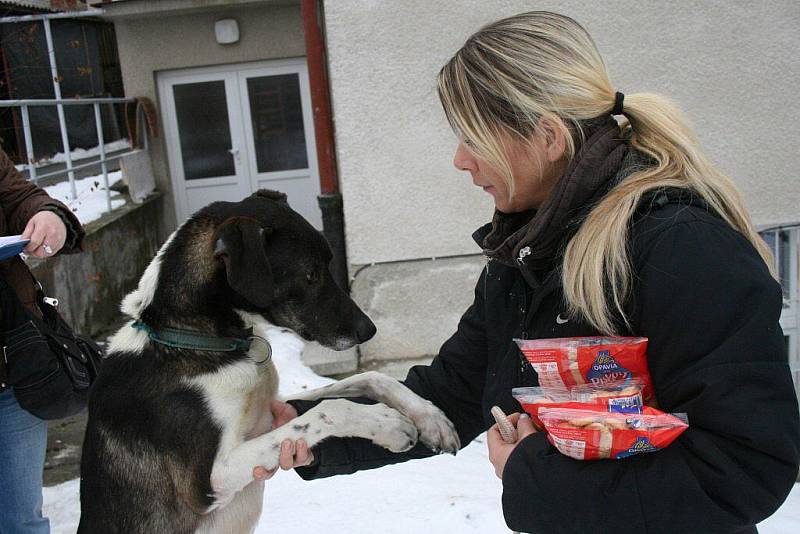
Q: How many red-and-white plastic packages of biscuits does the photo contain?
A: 3